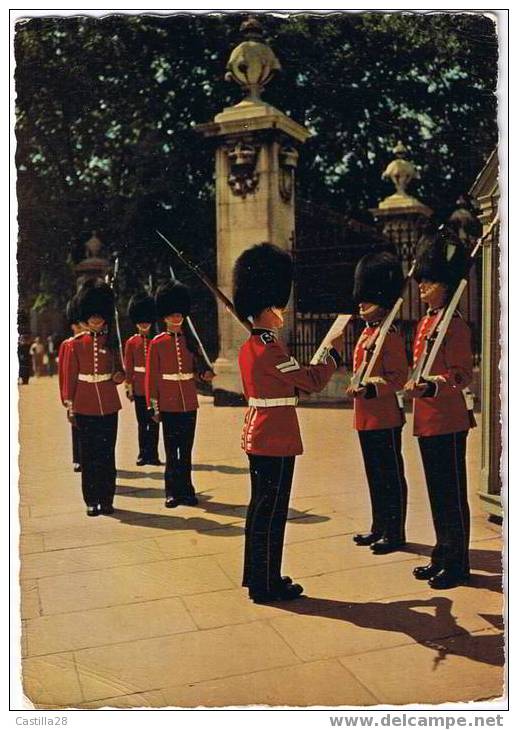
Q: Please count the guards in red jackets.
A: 7